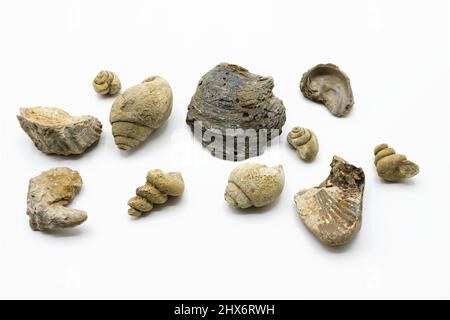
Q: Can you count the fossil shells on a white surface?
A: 11